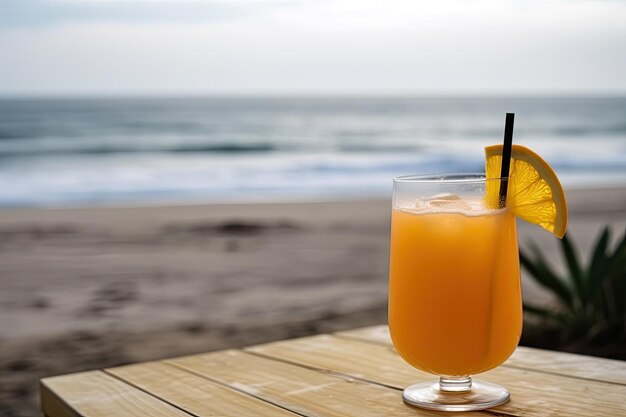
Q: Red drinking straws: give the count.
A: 0